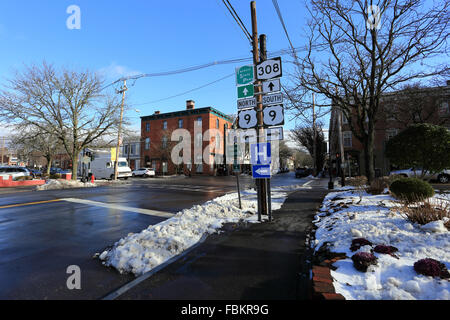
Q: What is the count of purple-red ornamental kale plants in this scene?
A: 4